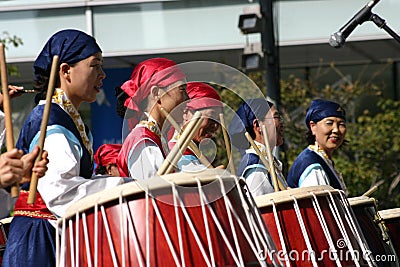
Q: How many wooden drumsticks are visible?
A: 9